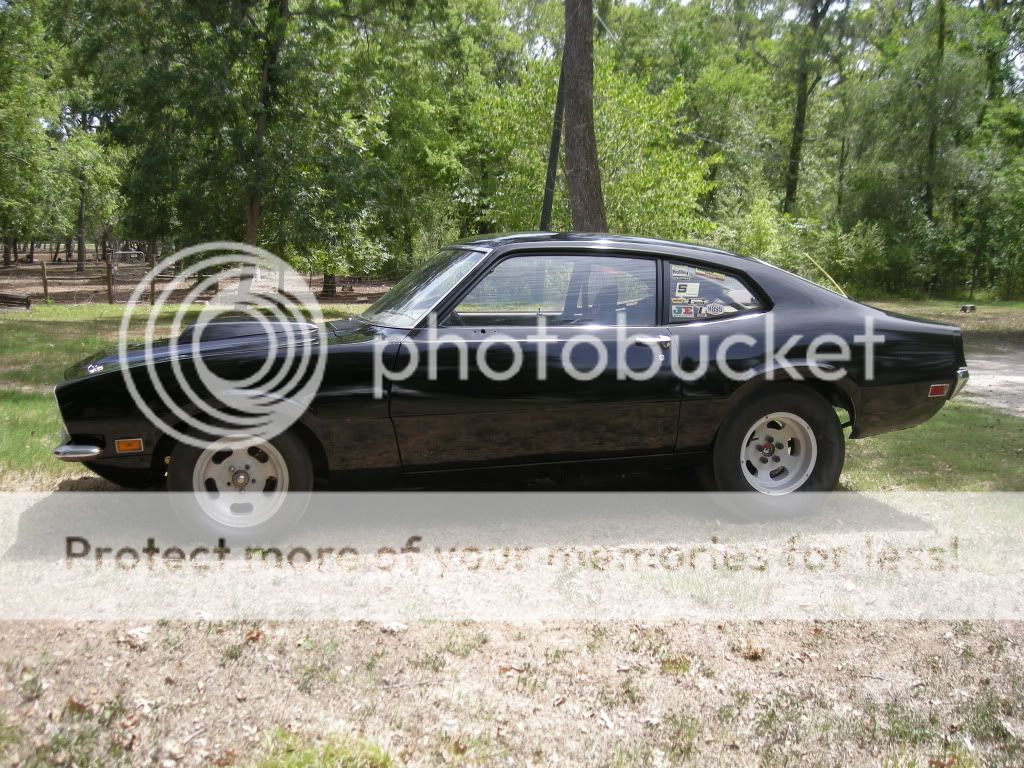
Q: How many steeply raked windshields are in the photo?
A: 1